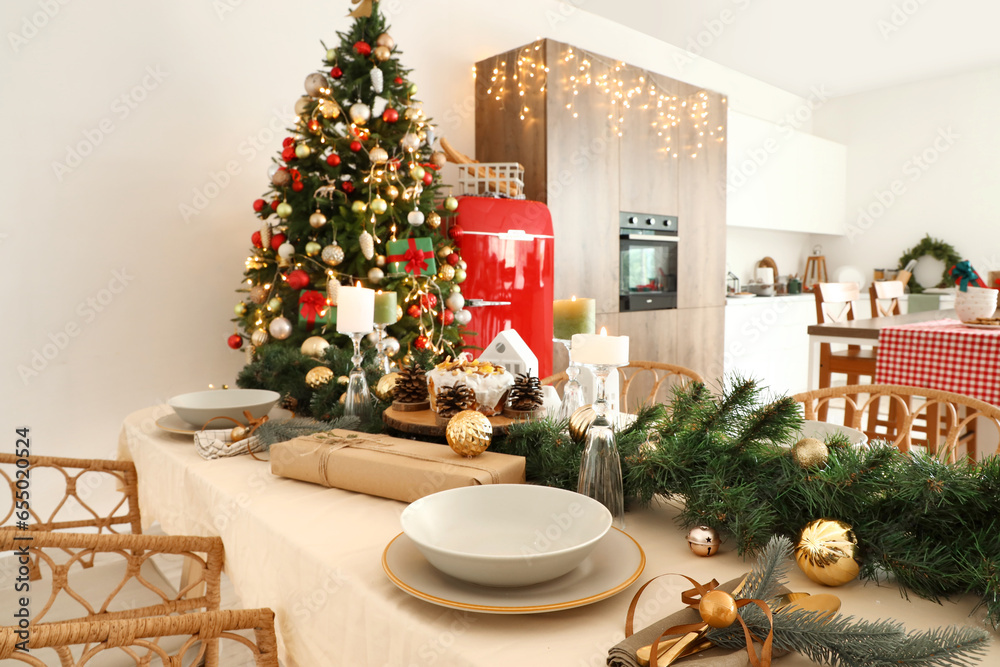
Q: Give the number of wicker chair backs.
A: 5